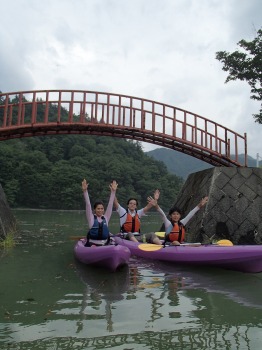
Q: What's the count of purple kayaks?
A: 2